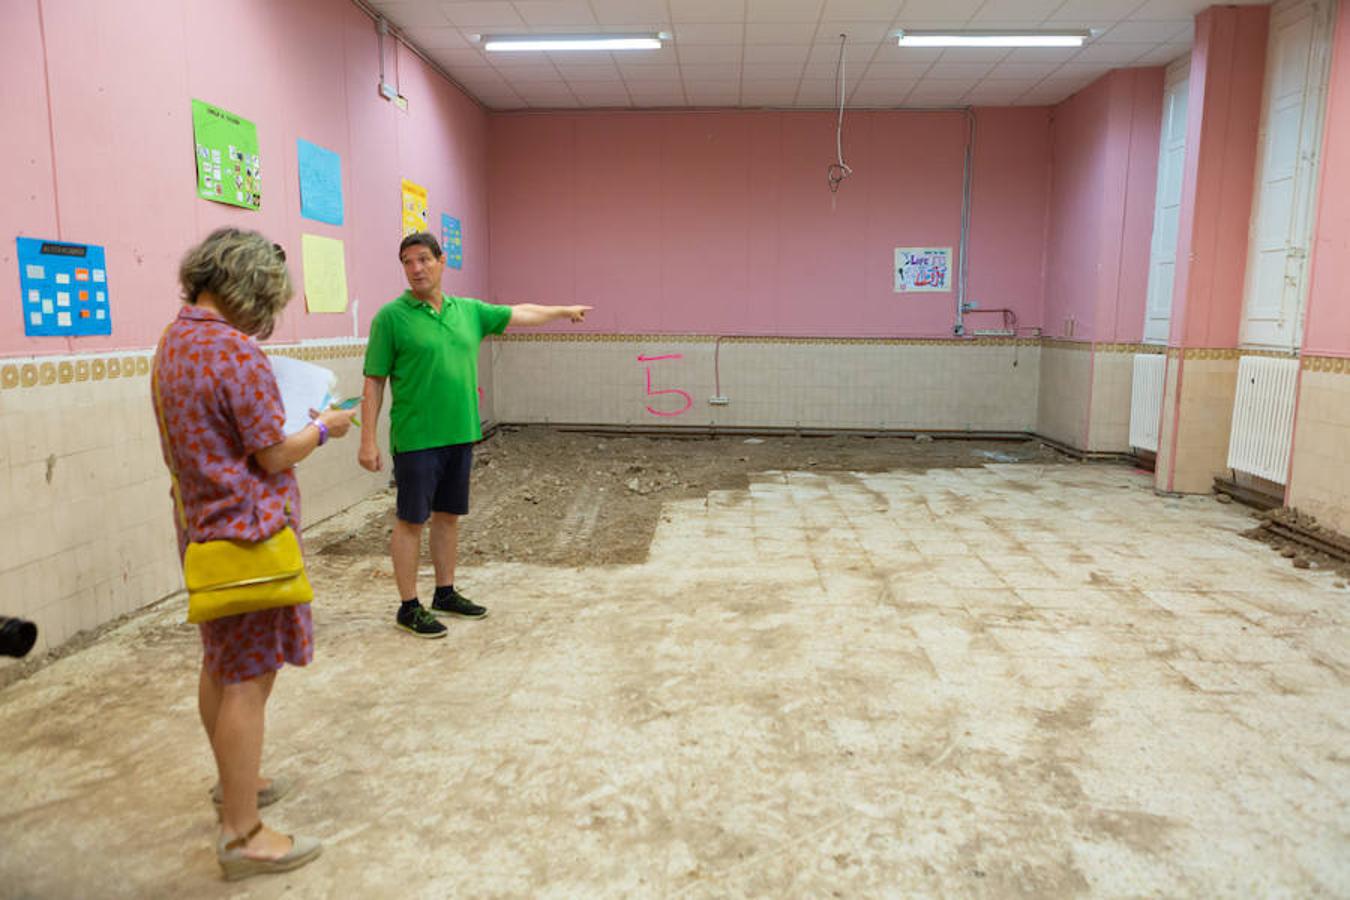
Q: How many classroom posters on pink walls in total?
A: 7